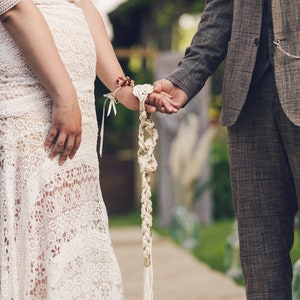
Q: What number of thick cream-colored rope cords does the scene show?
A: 1